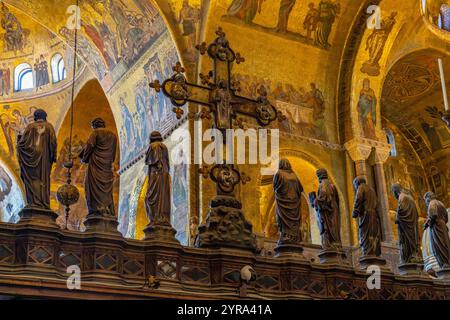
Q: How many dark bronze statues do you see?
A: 8